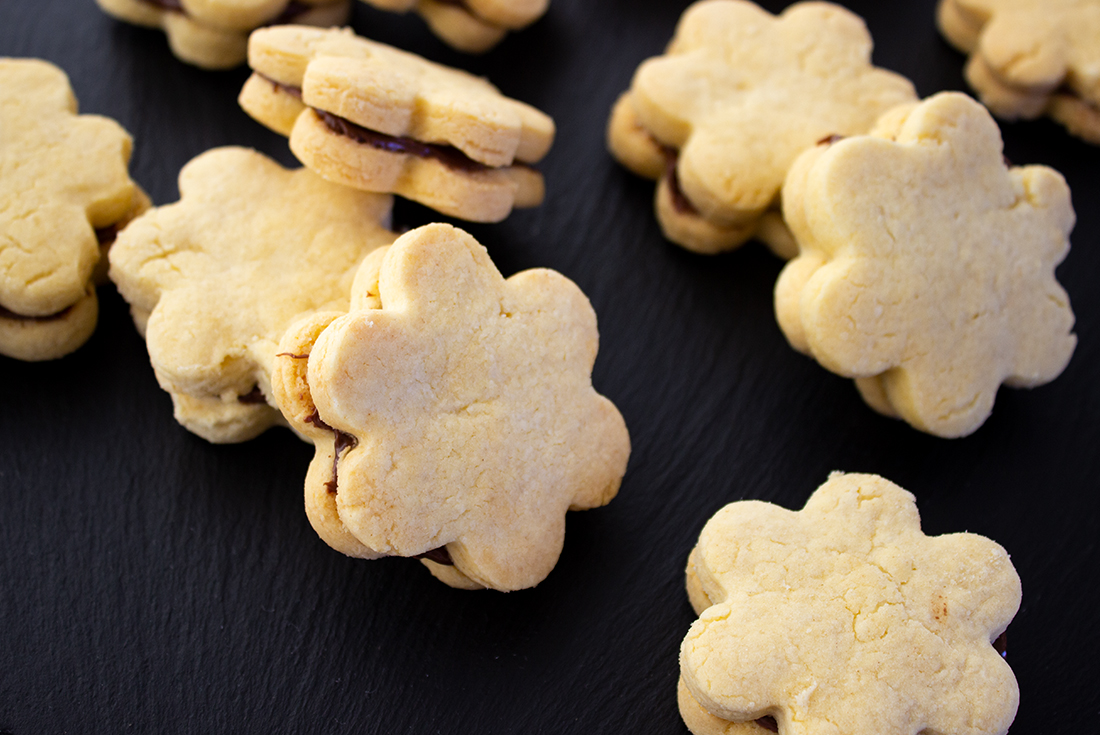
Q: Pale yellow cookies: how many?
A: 10